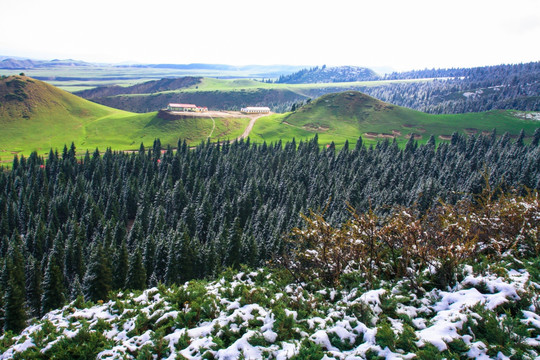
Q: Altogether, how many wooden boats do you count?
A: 0